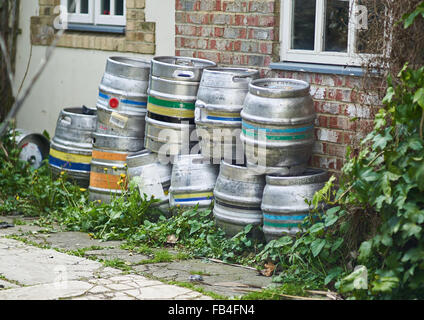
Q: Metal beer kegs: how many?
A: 11